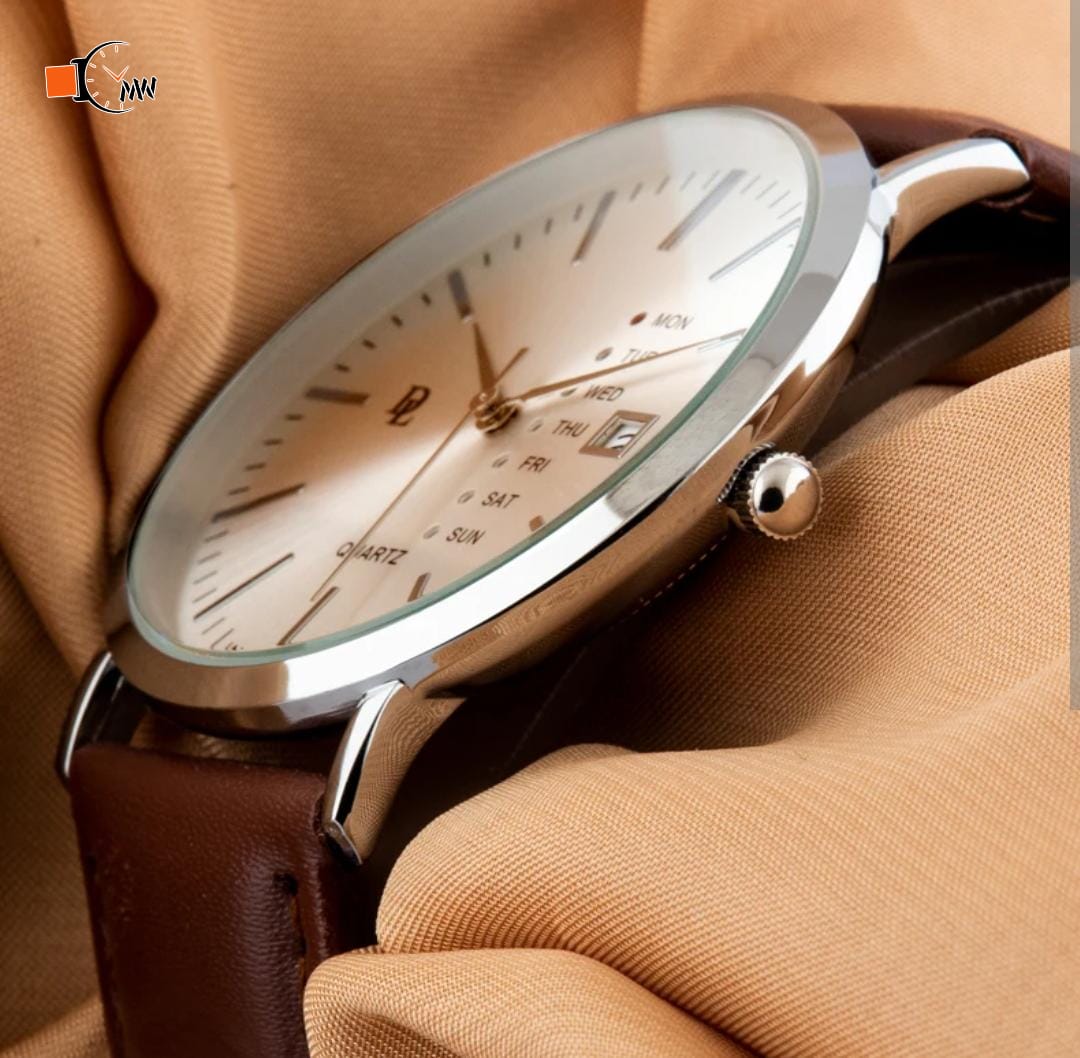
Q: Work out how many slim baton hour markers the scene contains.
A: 11